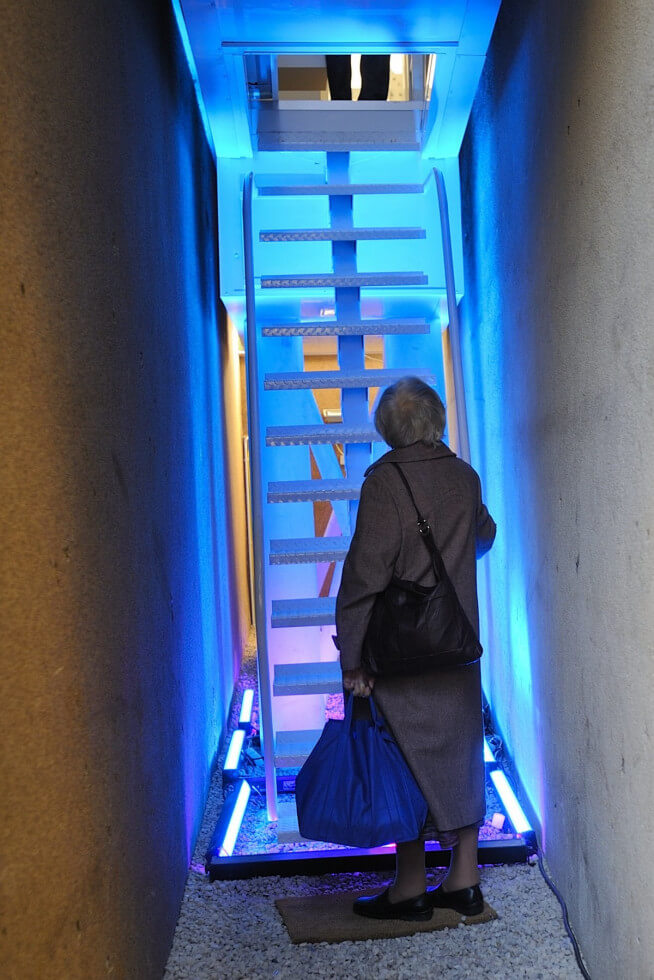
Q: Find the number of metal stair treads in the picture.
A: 13